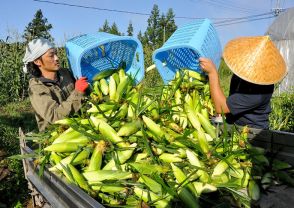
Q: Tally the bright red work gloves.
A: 1